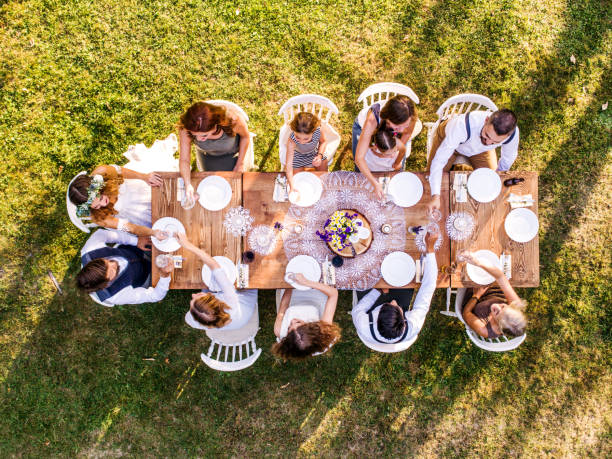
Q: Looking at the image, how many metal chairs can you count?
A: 0